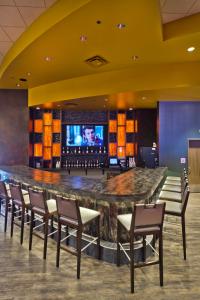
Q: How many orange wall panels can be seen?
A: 14